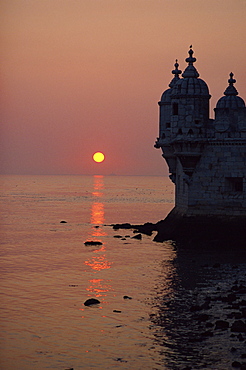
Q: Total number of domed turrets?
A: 3